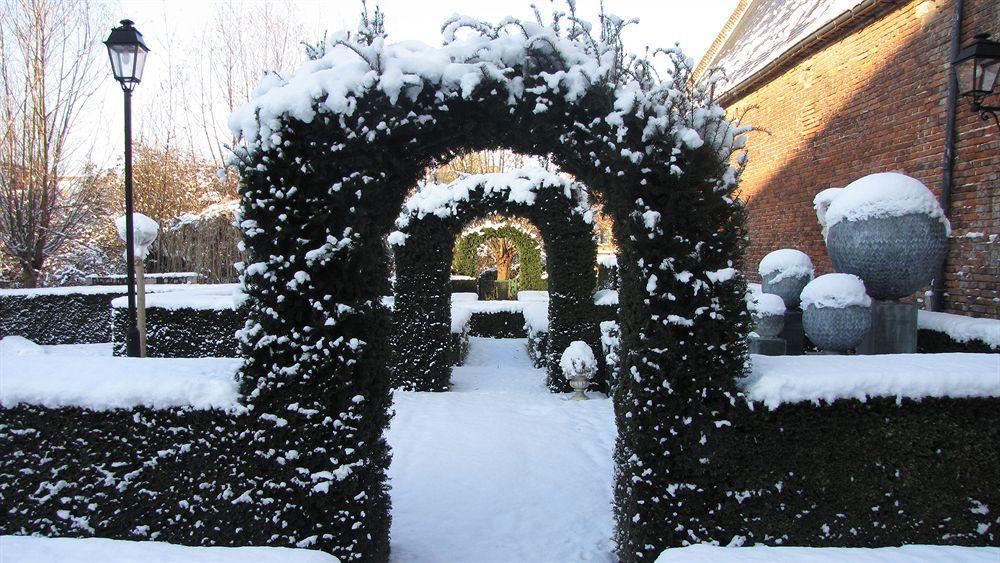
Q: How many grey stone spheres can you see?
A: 4